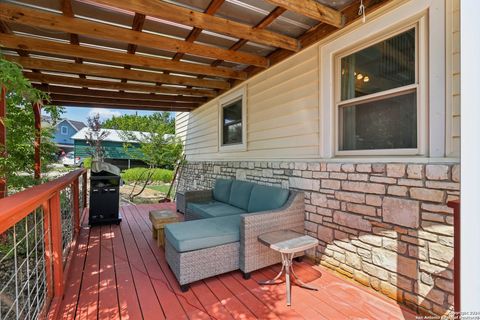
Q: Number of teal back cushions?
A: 3